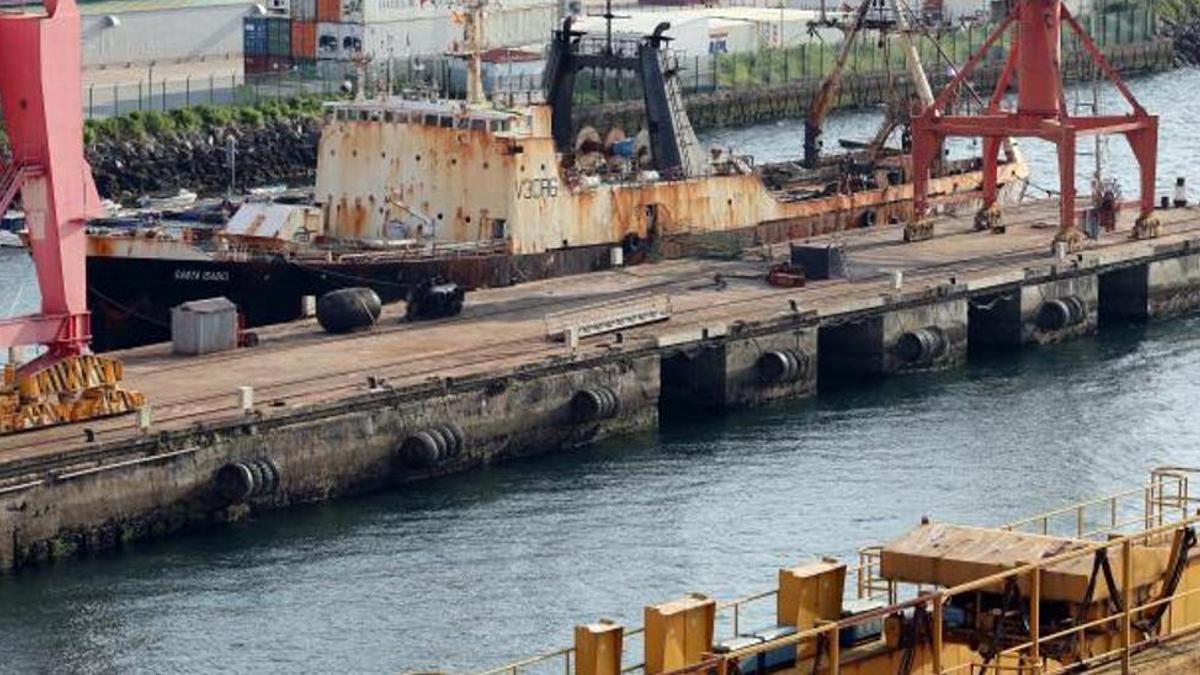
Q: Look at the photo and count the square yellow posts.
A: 3